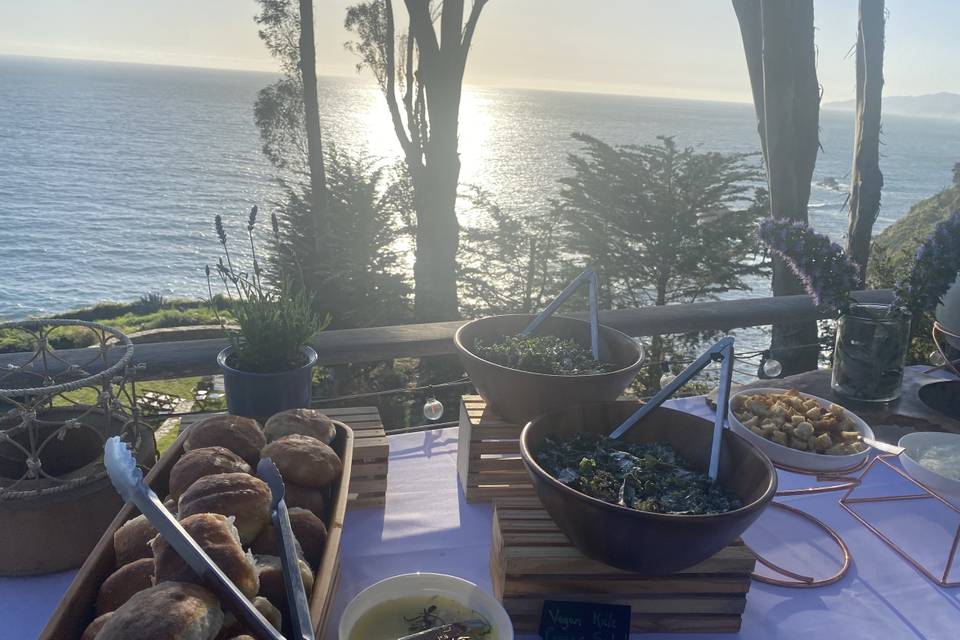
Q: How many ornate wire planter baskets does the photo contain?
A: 1